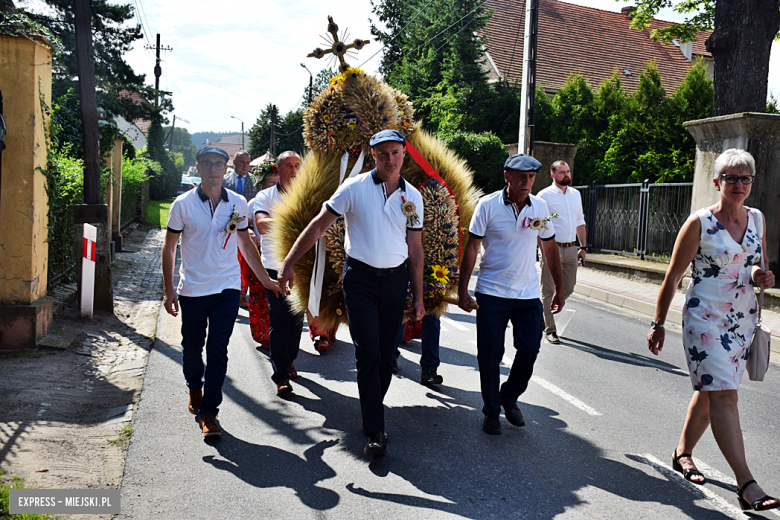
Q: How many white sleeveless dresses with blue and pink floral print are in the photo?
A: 1